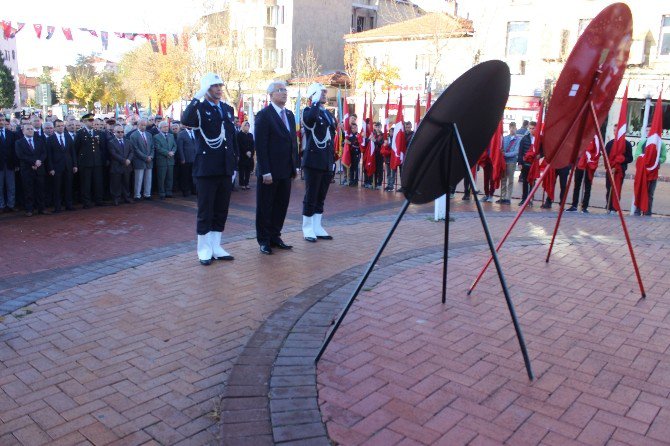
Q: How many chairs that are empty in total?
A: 0